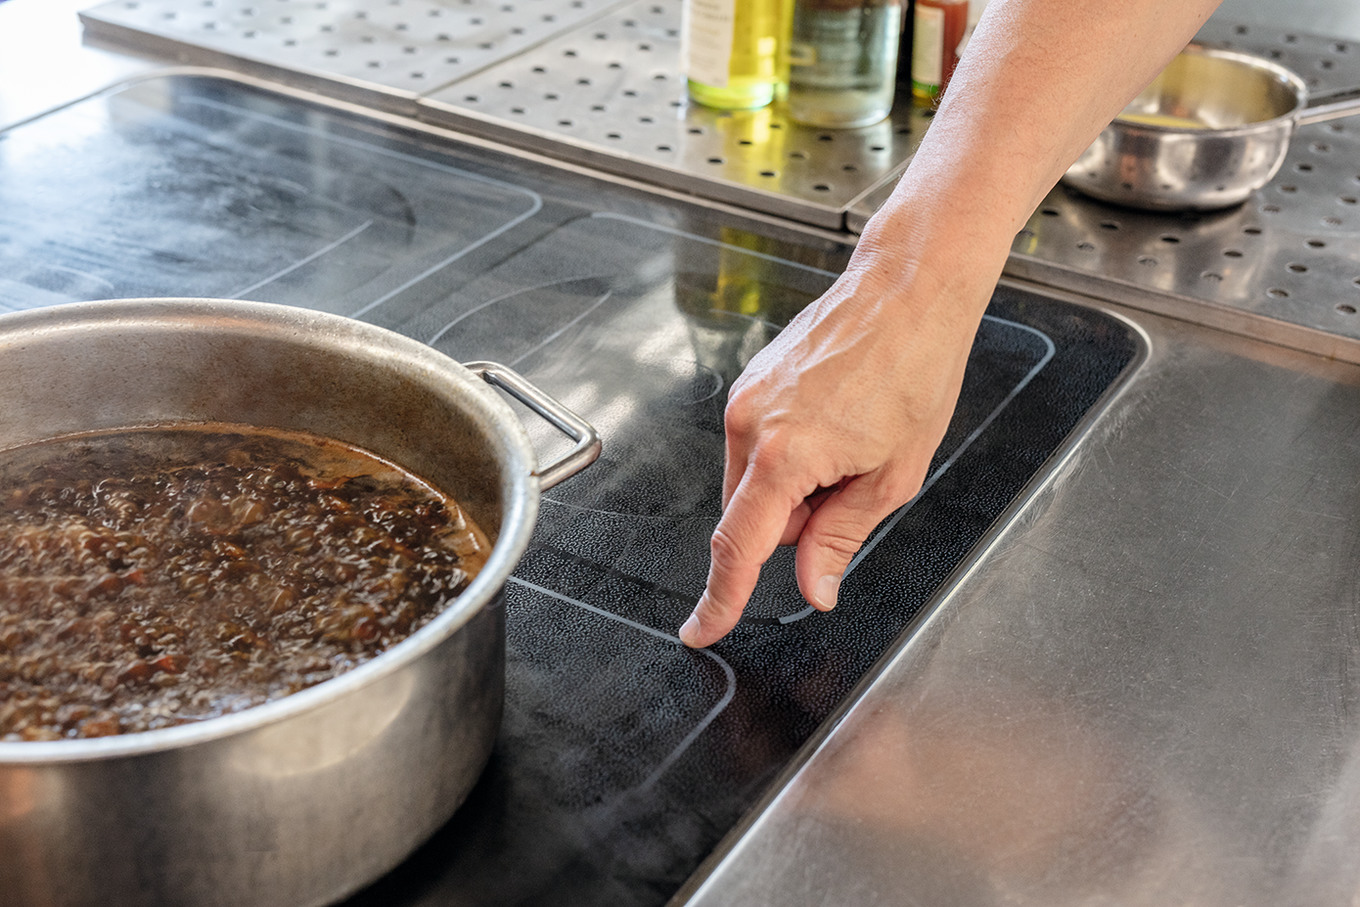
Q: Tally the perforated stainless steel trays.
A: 3